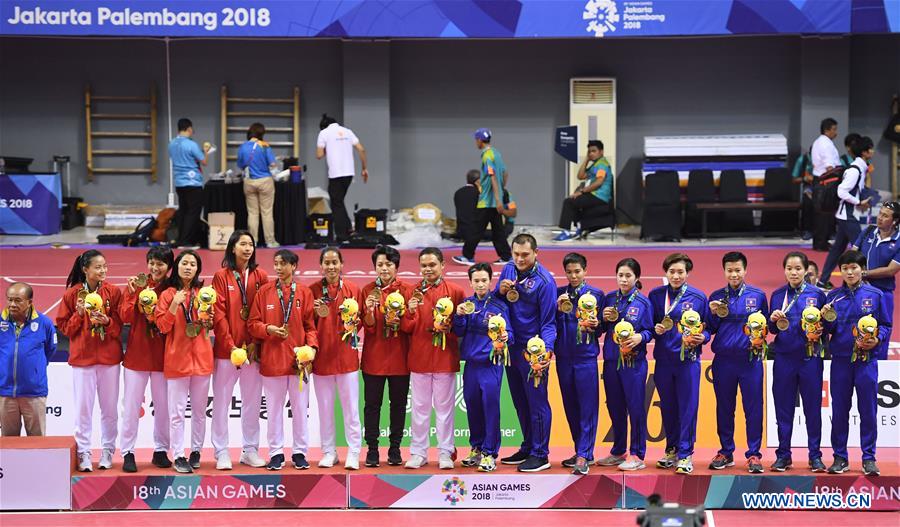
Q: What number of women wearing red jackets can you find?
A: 8